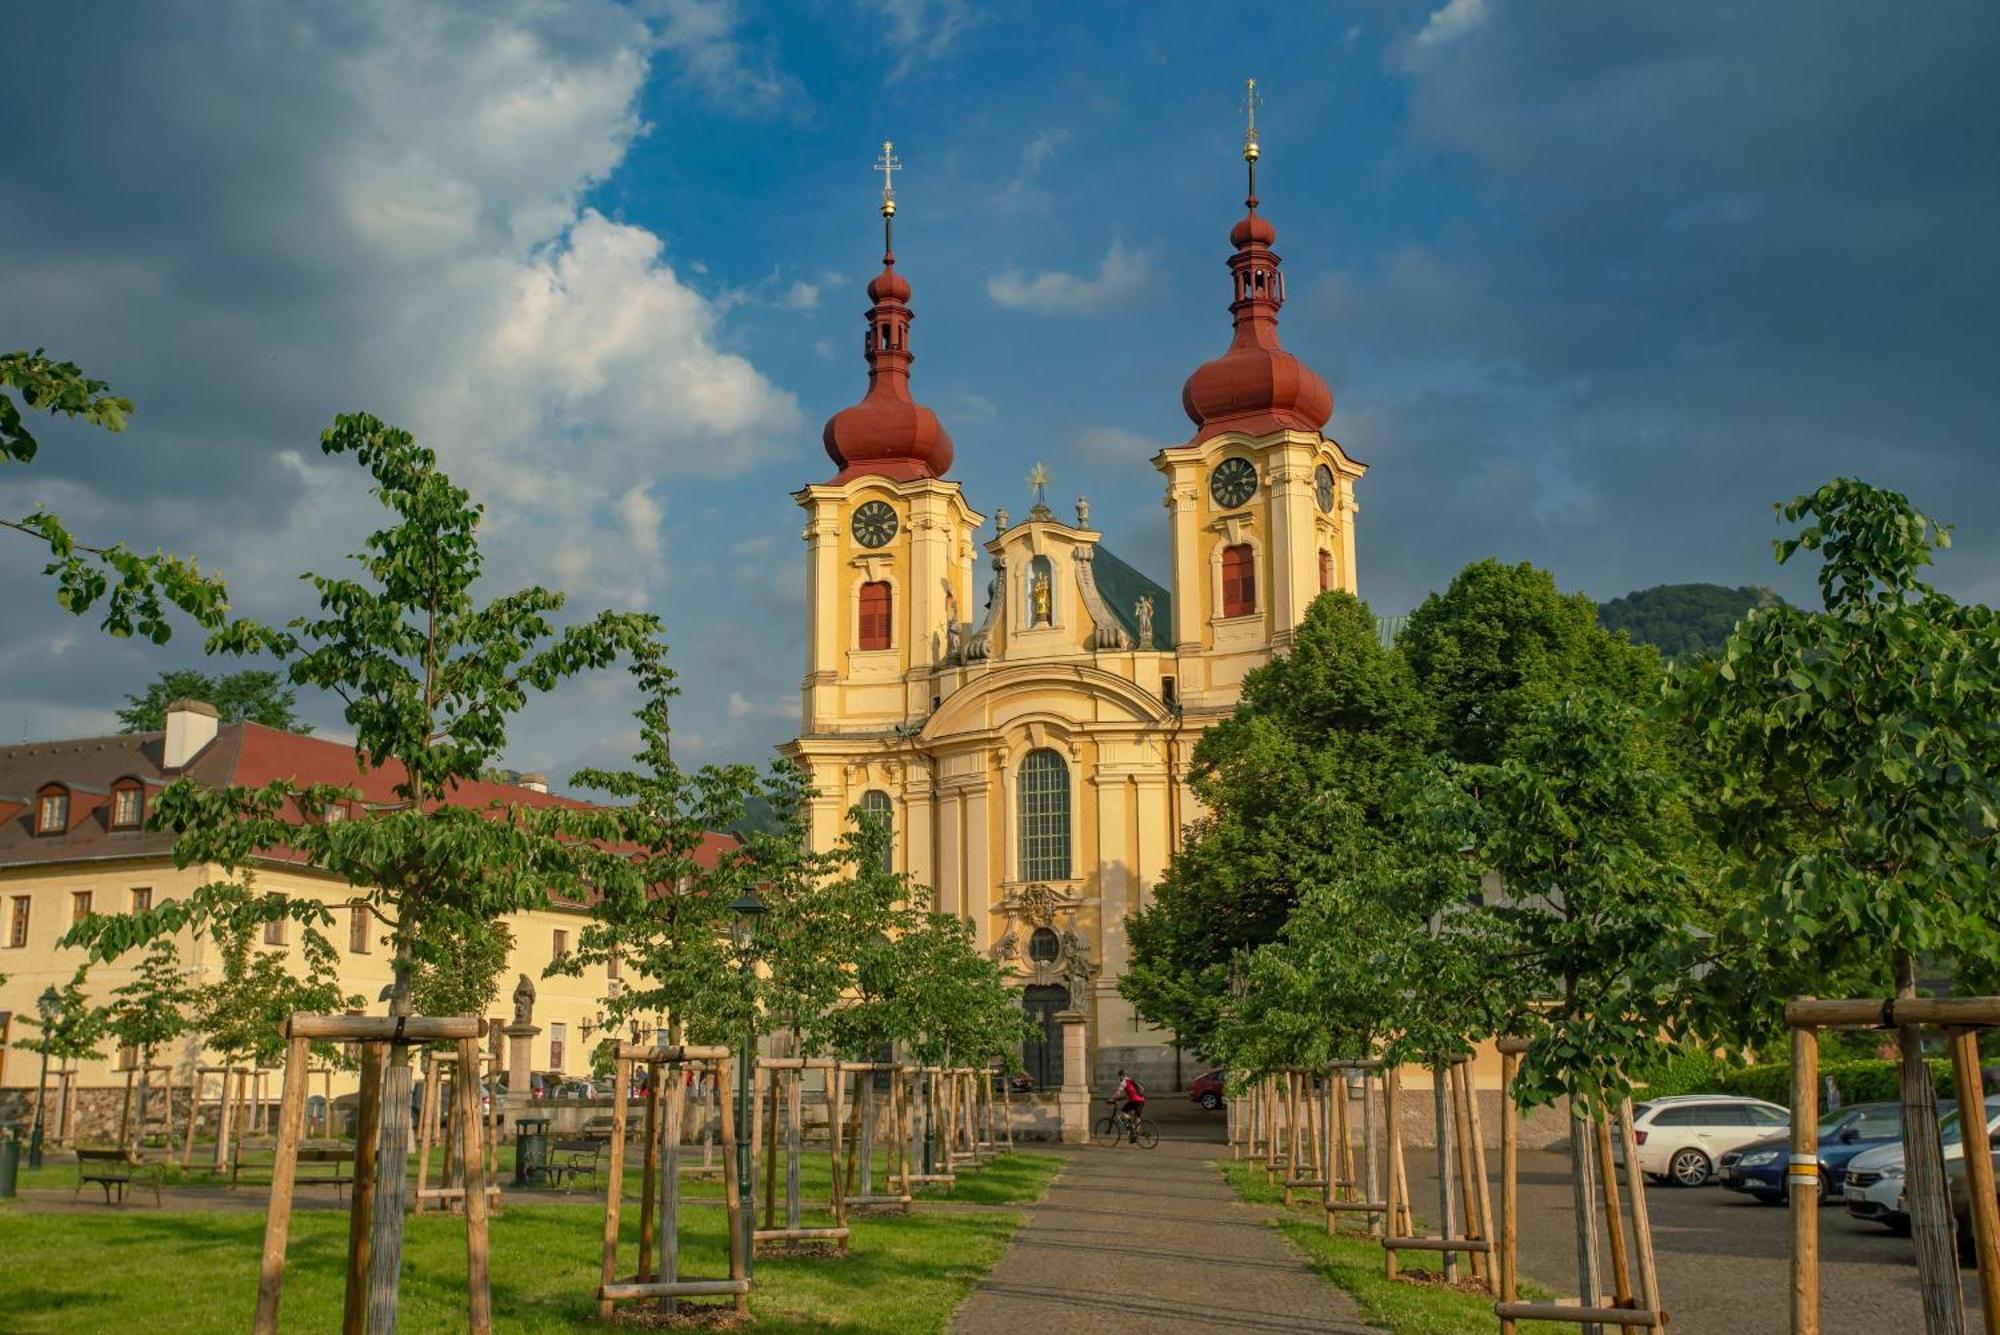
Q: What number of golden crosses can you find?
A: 2